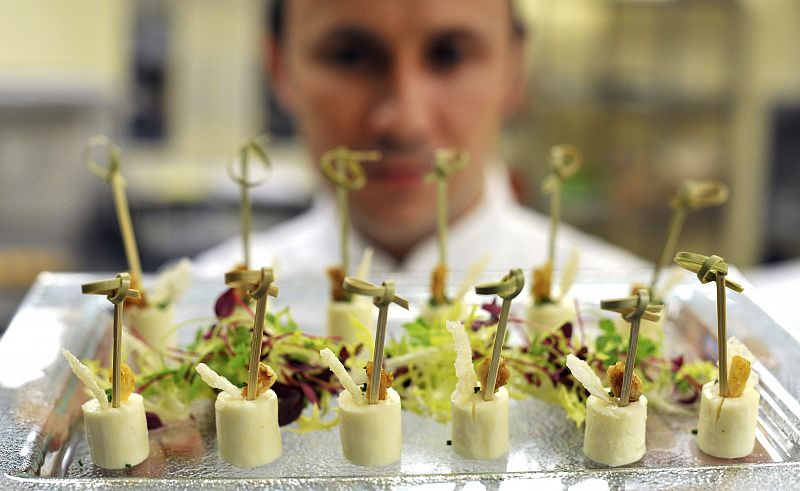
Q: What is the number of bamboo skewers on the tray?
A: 12